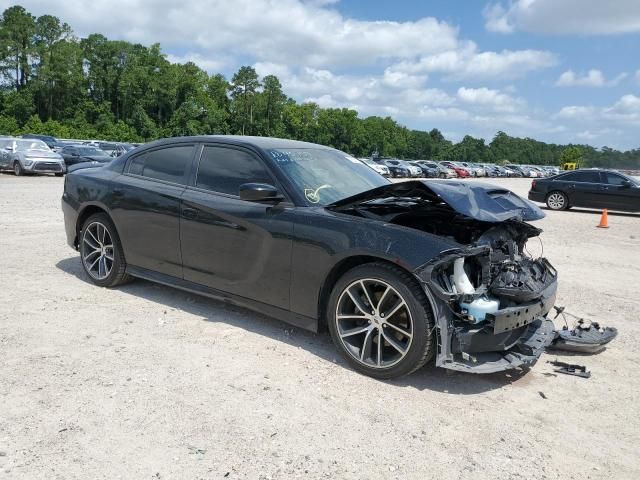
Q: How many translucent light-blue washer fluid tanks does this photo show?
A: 1